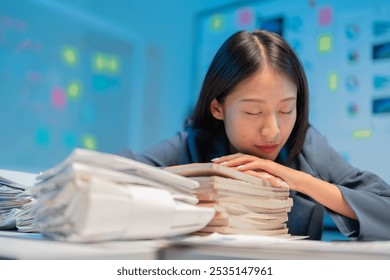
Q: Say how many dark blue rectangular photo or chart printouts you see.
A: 3